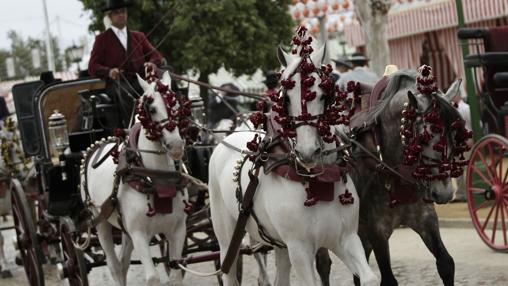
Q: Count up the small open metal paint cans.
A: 0